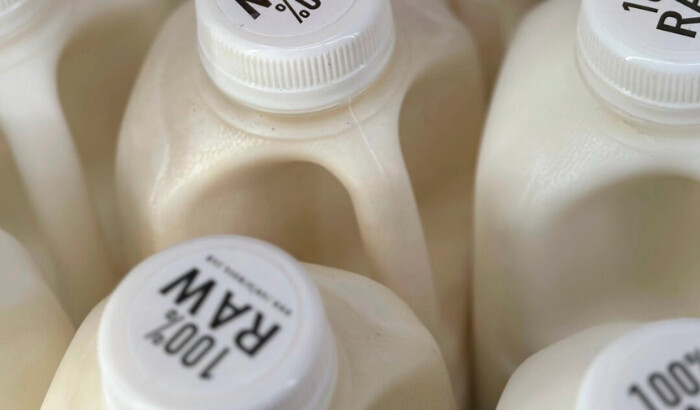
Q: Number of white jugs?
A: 6